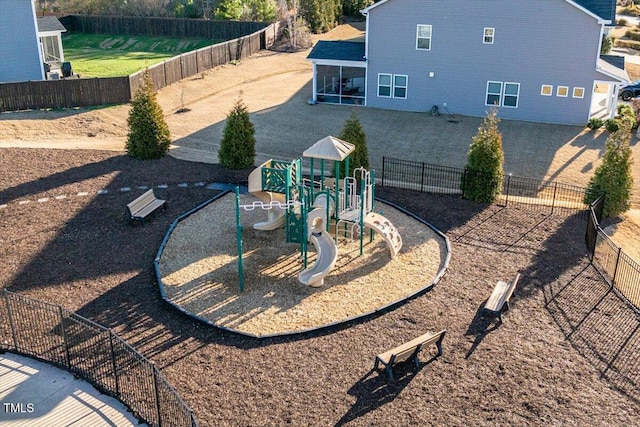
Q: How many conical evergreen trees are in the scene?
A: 5